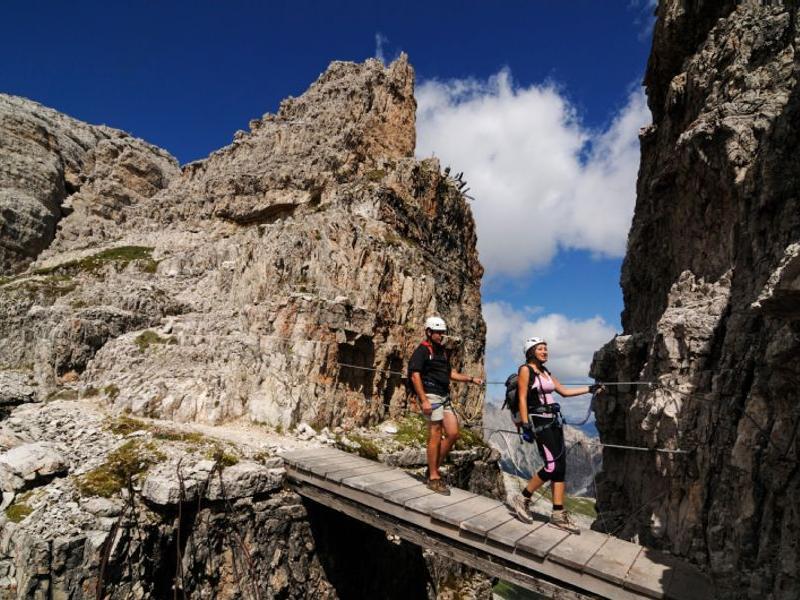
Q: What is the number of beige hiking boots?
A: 2